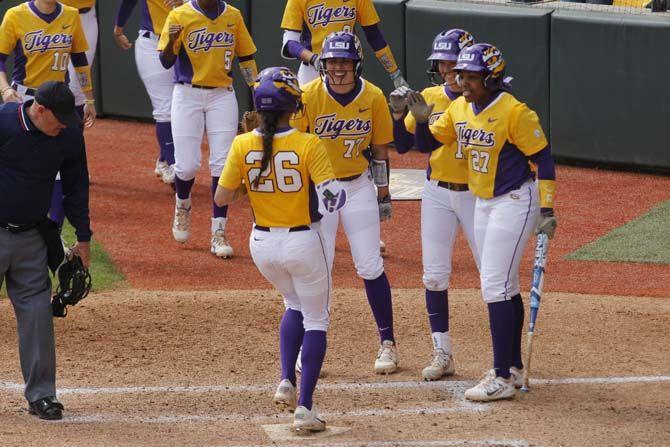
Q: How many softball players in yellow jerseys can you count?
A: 9